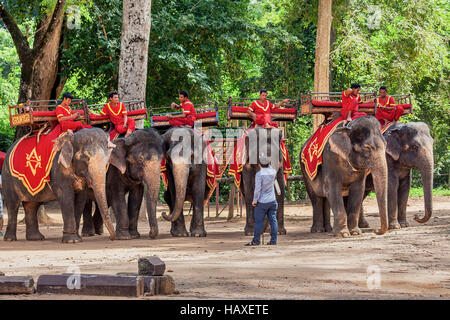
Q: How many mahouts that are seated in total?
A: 6